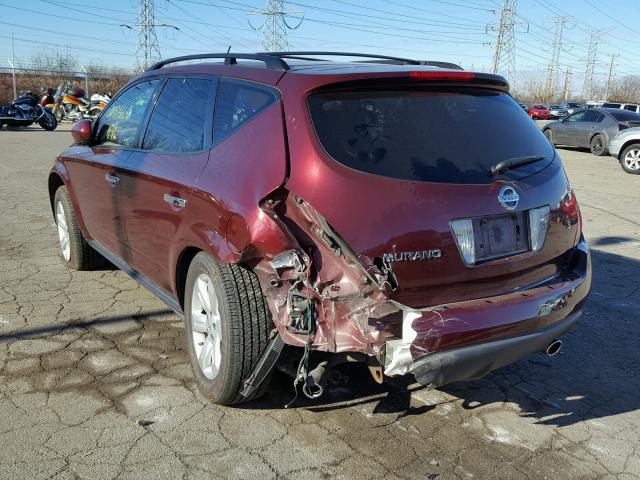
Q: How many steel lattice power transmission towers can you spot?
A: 5